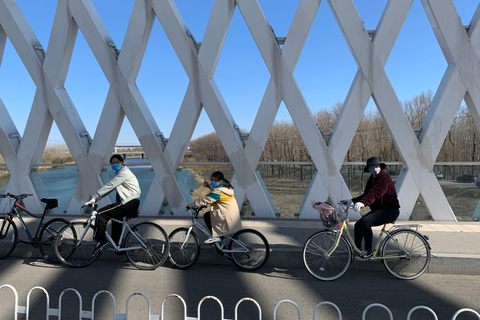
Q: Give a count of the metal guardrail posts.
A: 13